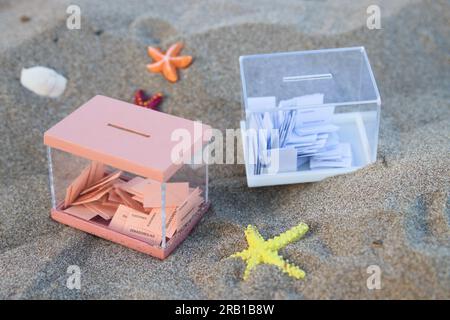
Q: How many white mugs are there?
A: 0